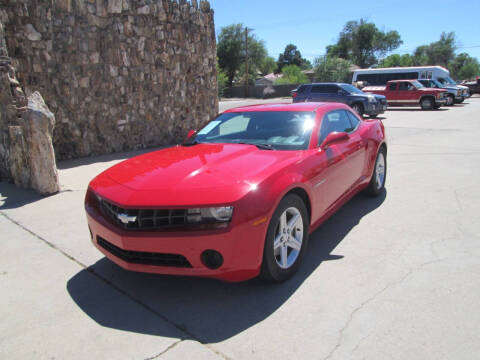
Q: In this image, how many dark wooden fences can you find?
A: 1